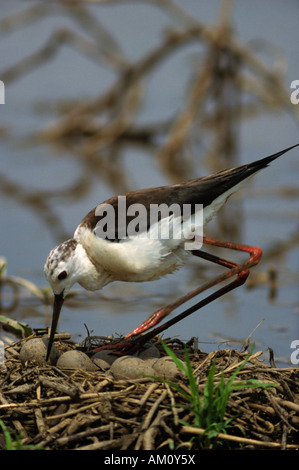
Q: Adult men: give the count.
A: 0